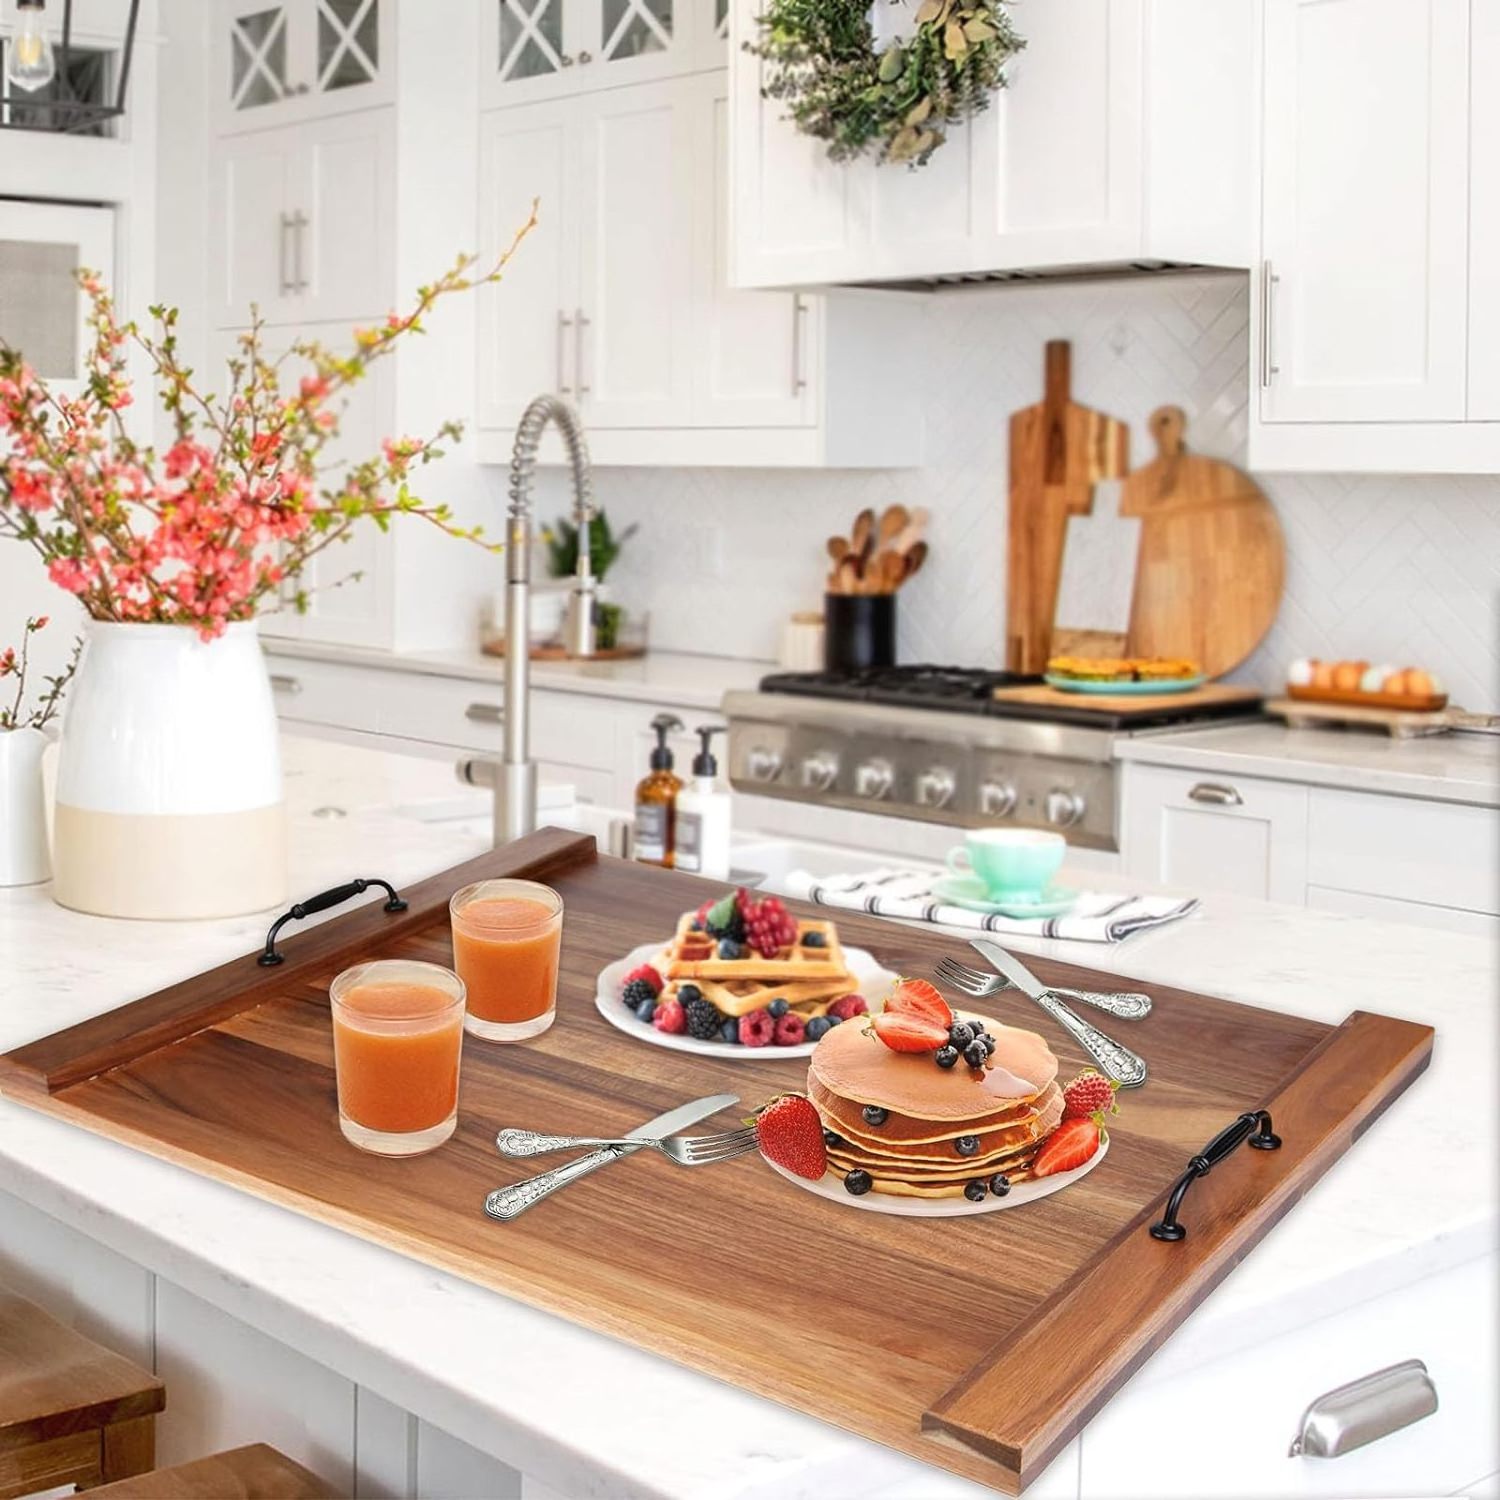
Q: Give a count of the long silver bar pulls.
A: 6